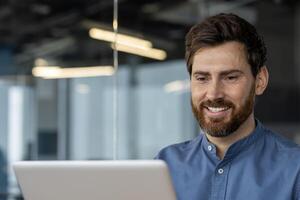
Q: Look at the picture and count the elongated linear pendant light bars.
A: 3